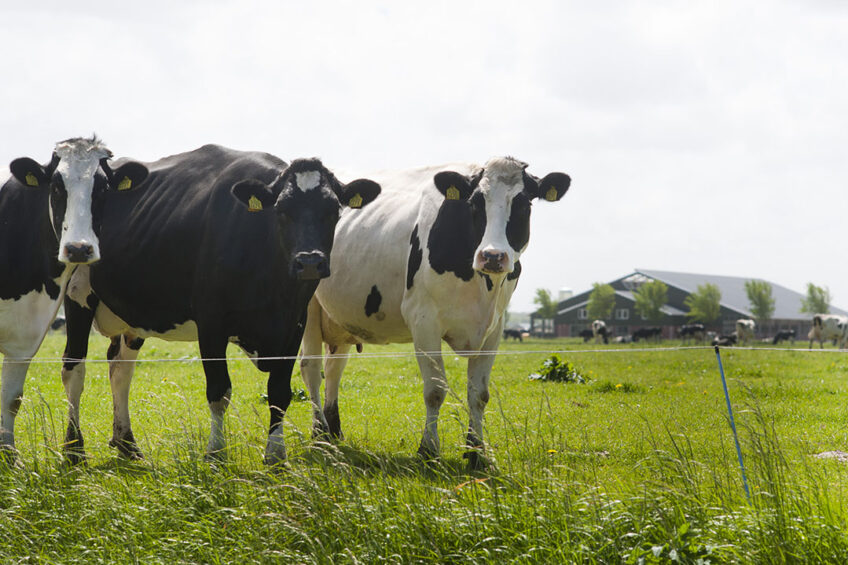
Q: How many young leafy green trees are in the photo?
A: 6